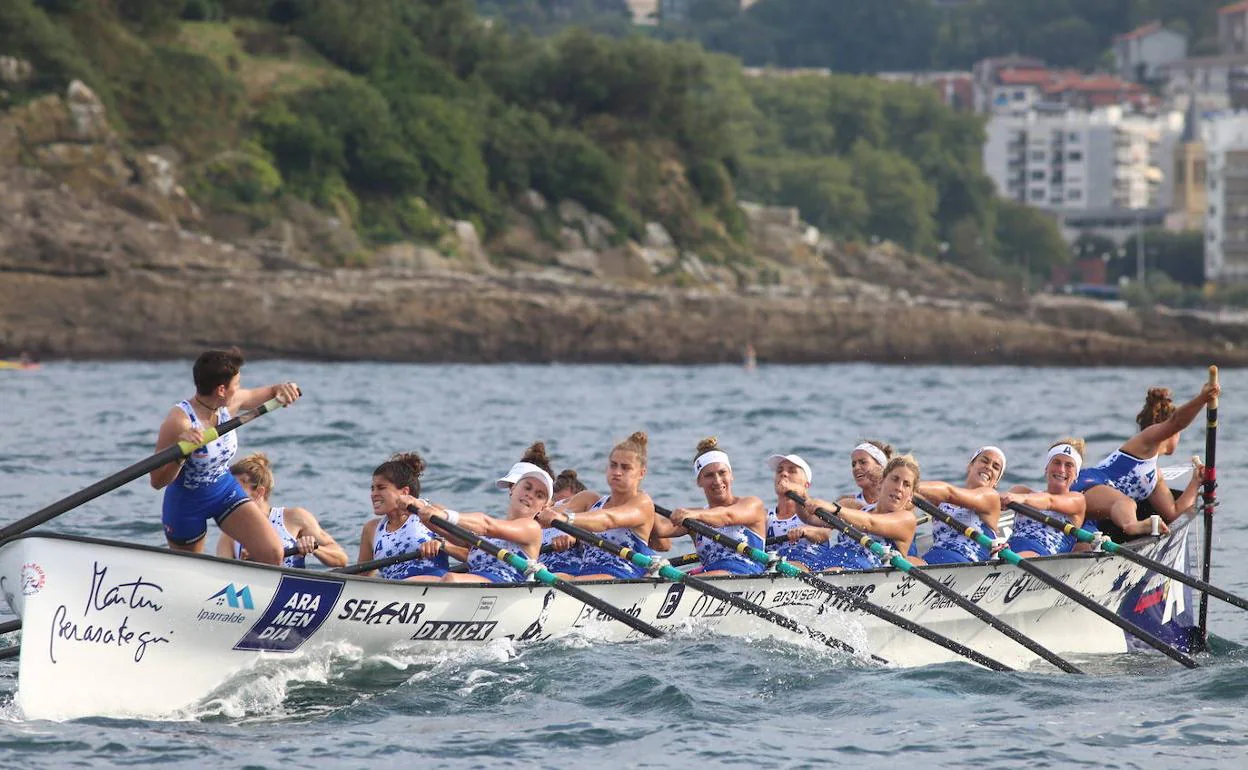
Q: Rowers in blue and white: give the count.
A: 13